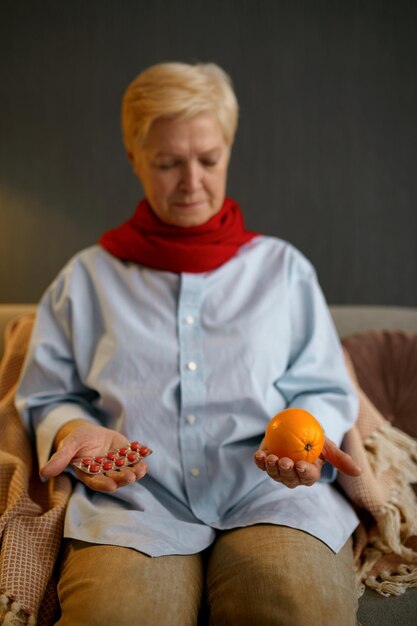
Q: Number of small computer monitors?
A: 0